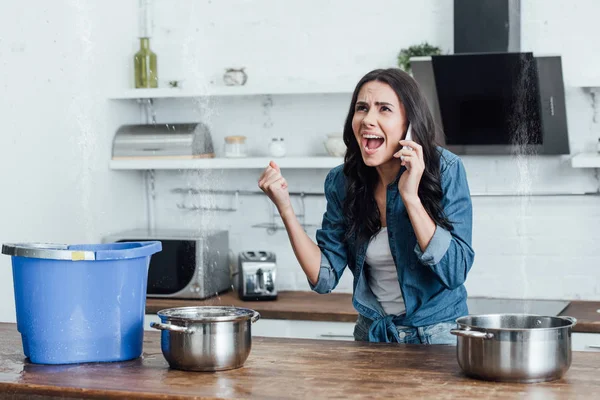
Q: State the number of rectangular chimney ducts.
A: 1